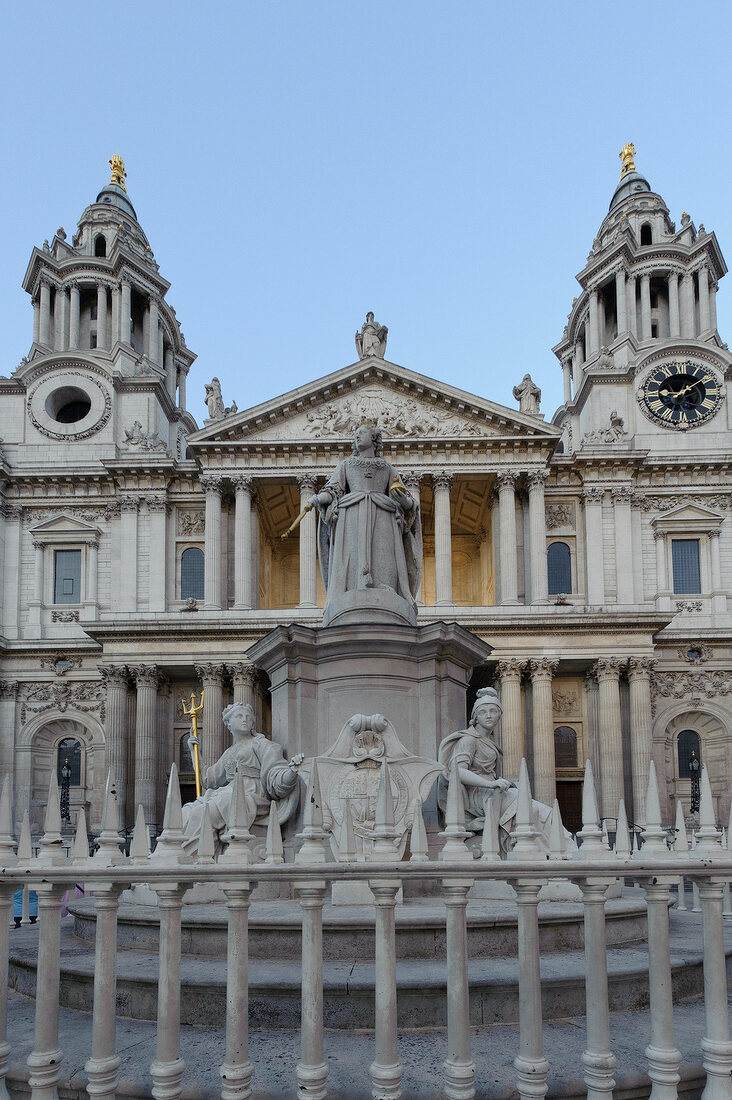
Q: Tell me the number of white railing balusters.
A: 12